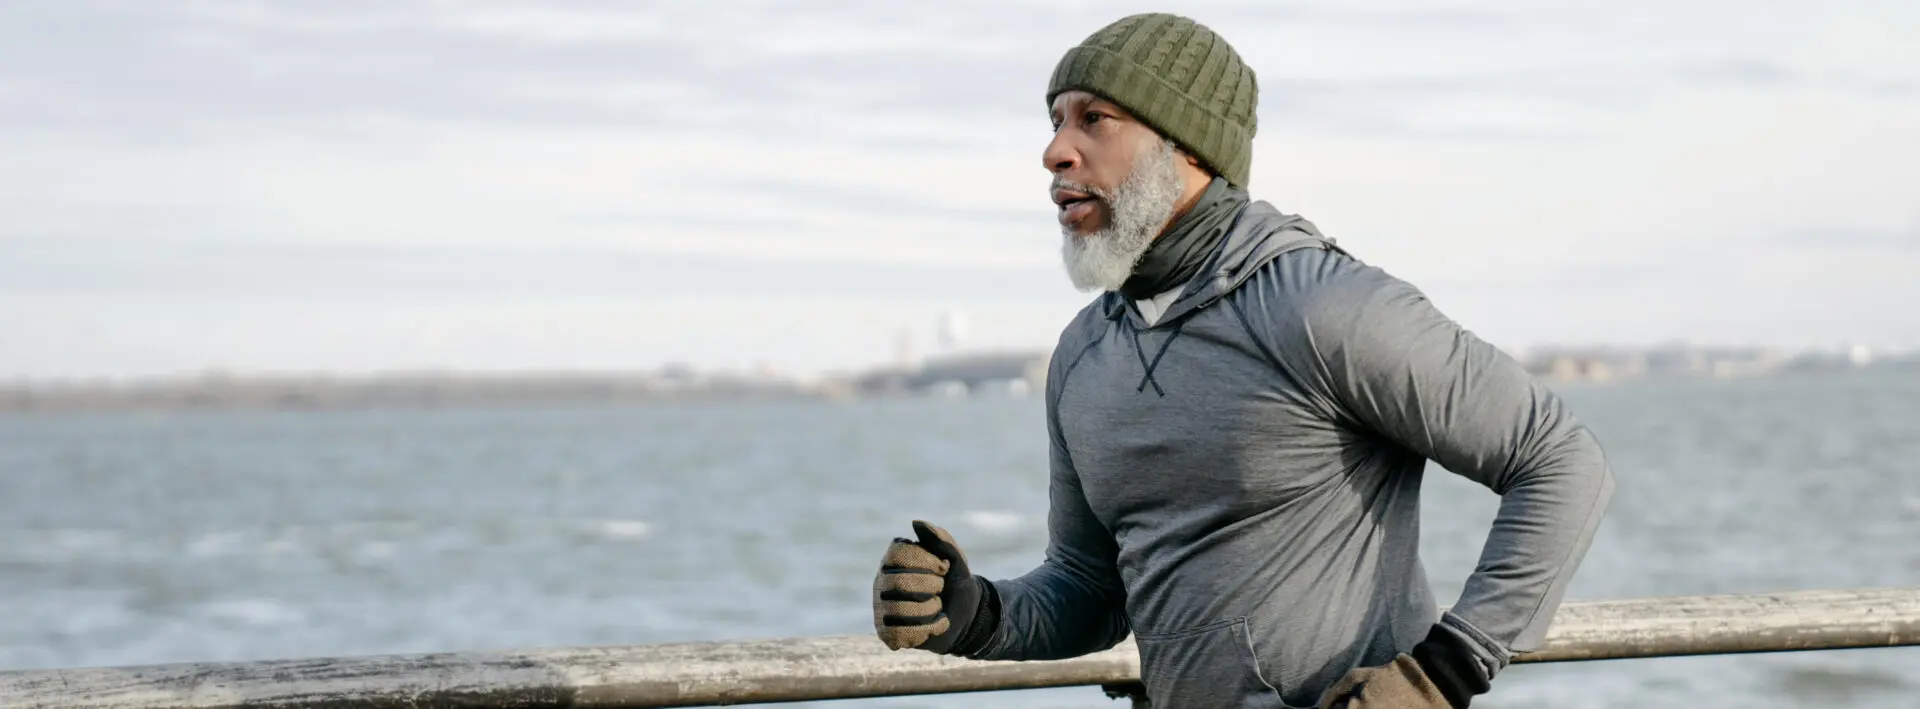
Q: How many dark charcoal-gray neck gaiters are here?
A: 1